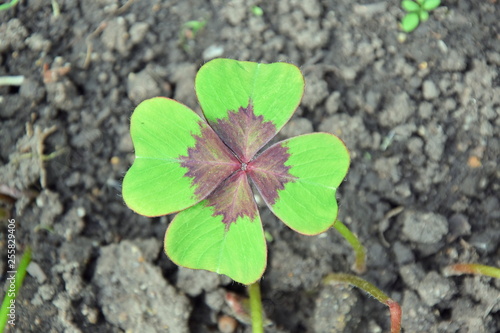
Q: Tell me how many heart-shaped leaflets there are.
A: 4